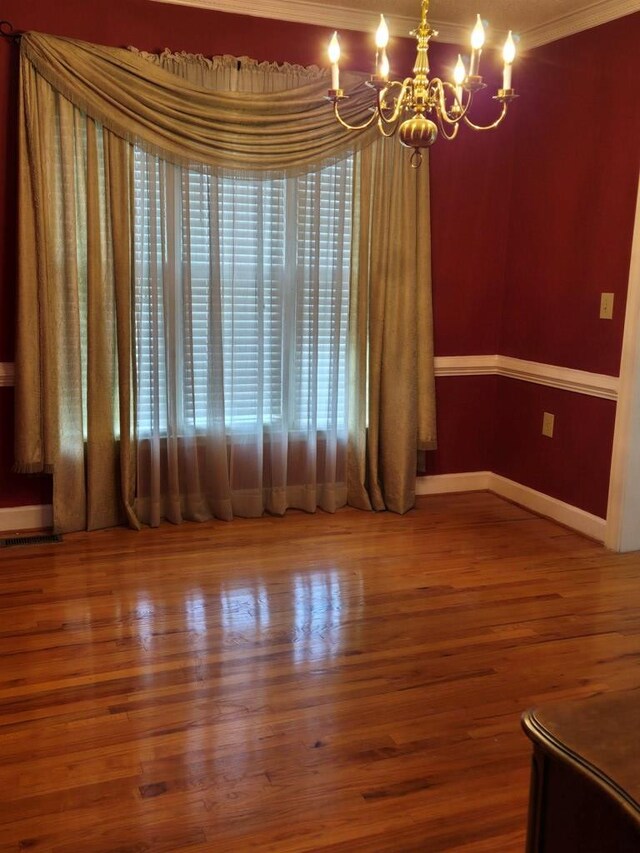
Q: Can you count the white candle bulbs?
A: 6